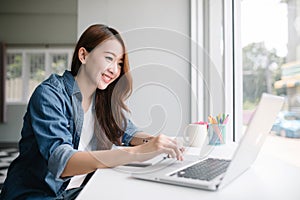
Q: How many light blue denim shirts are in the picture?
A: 1